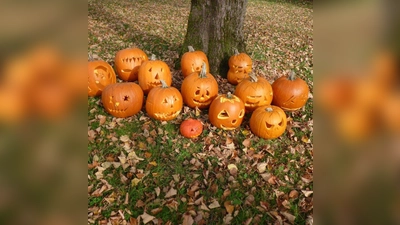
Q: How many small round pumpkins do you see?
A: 1